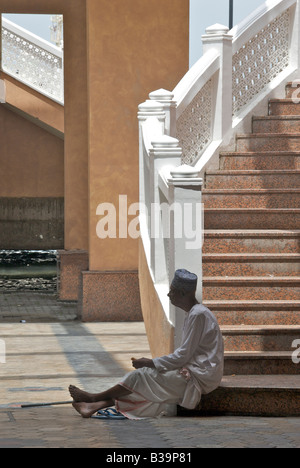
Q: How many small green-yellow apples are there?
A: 0